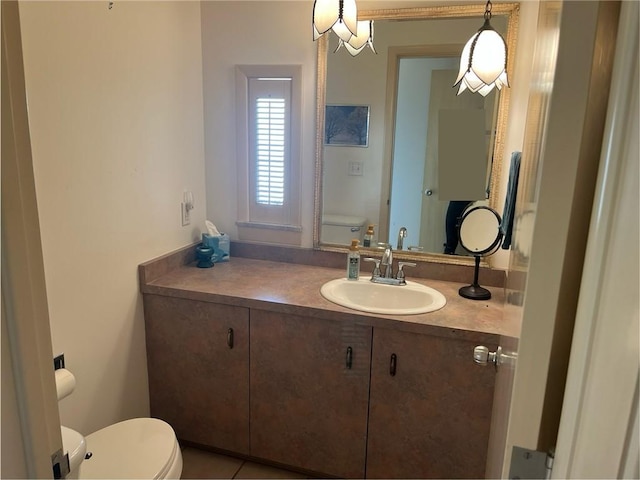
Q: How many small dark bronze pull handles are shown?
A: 3